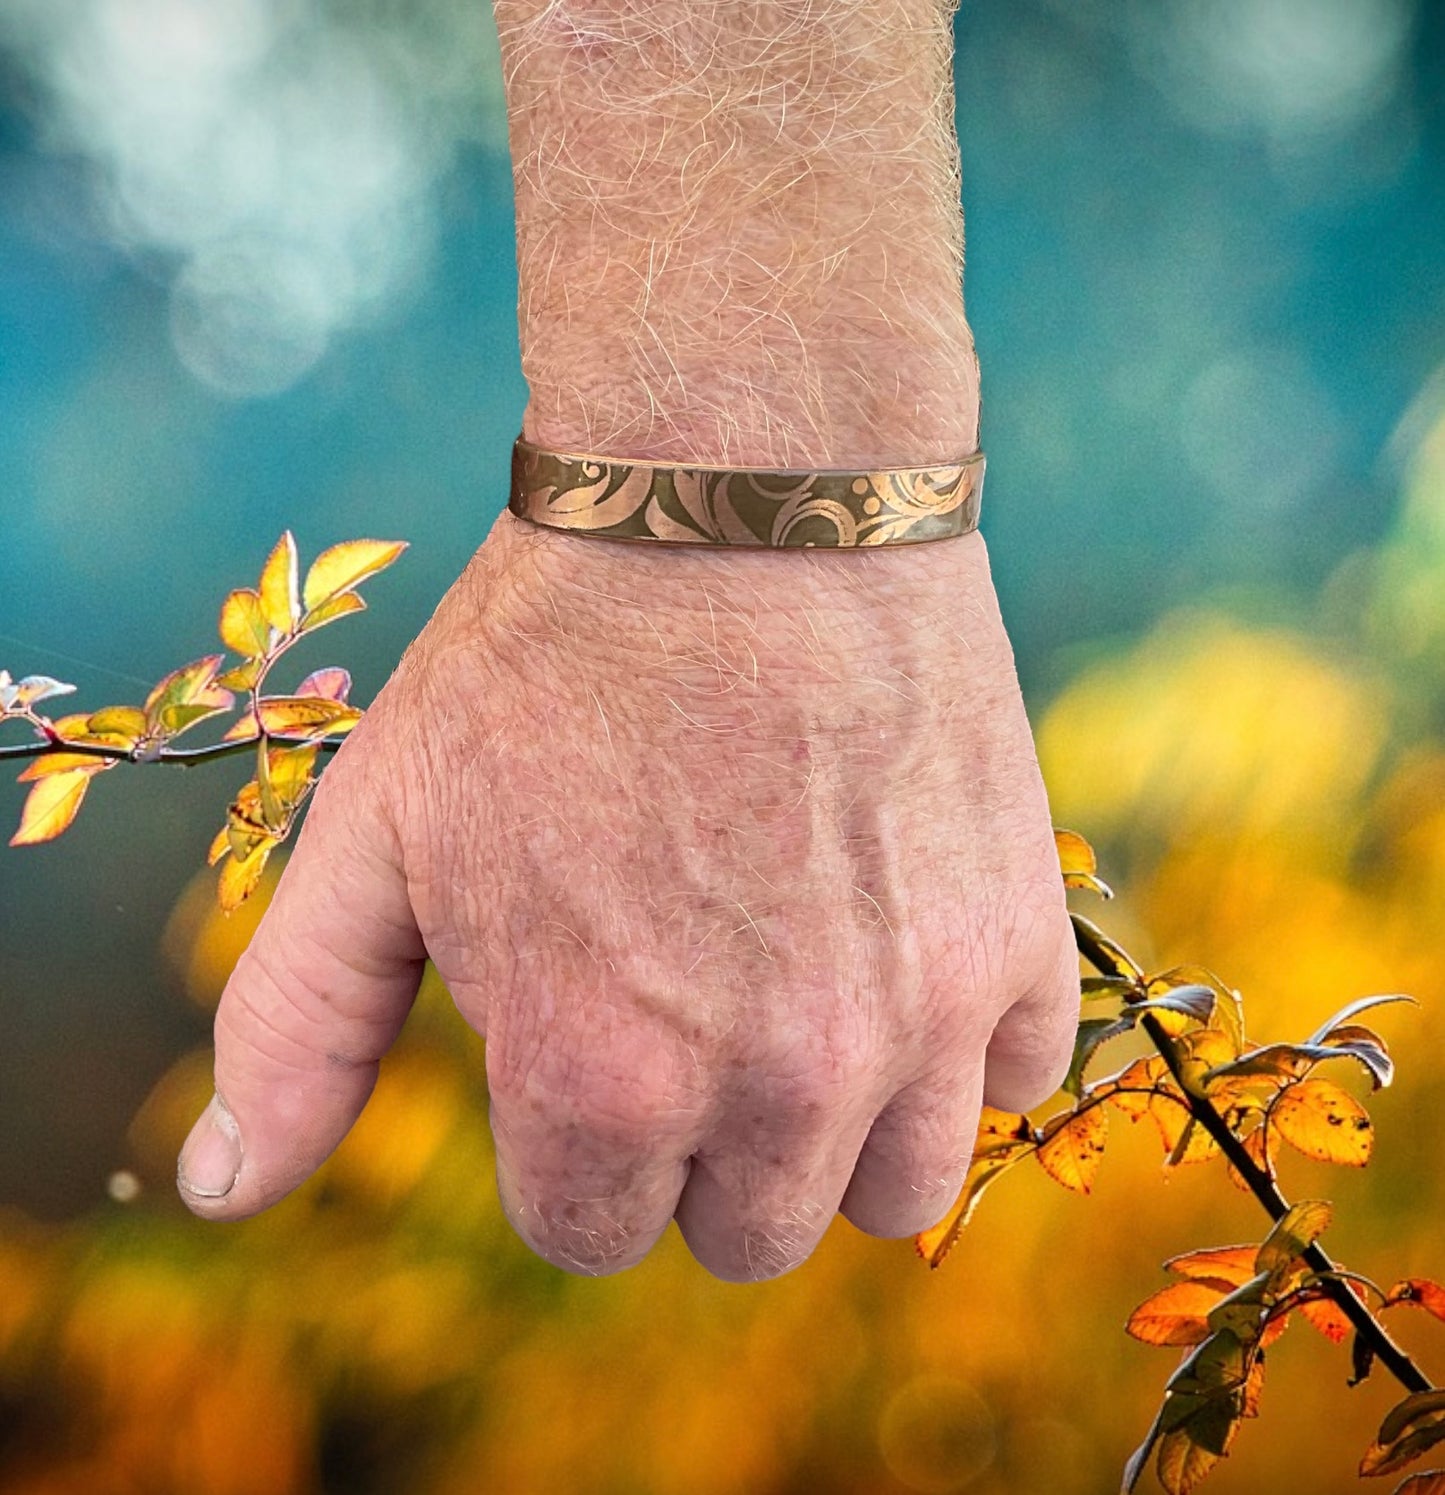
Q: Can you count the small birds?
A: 0